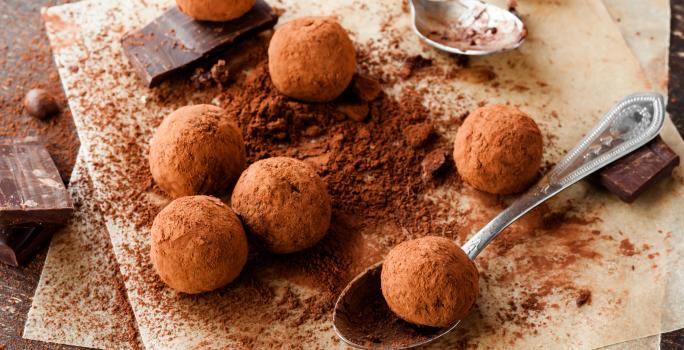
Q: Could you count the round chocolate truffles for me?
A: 7